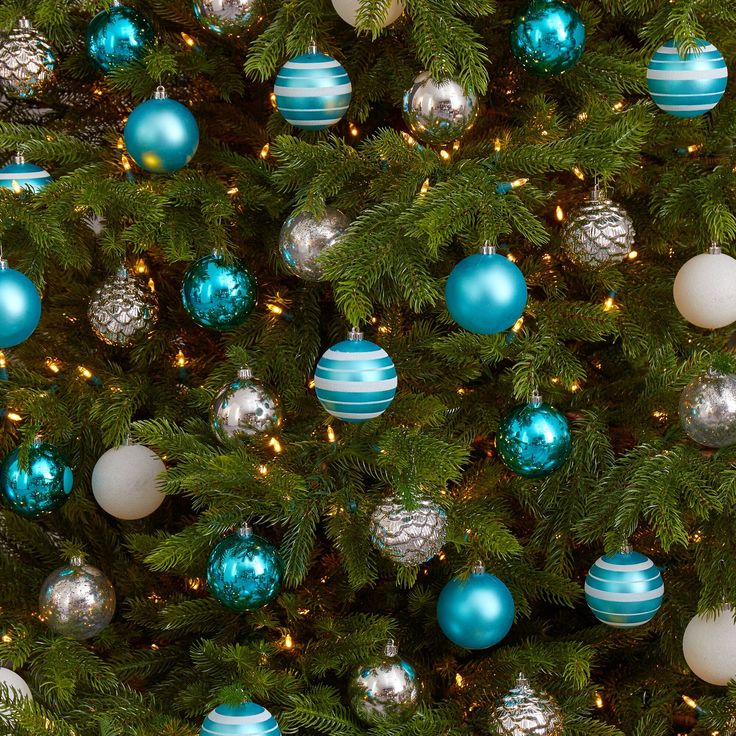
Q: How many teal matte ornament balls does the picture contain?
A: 4